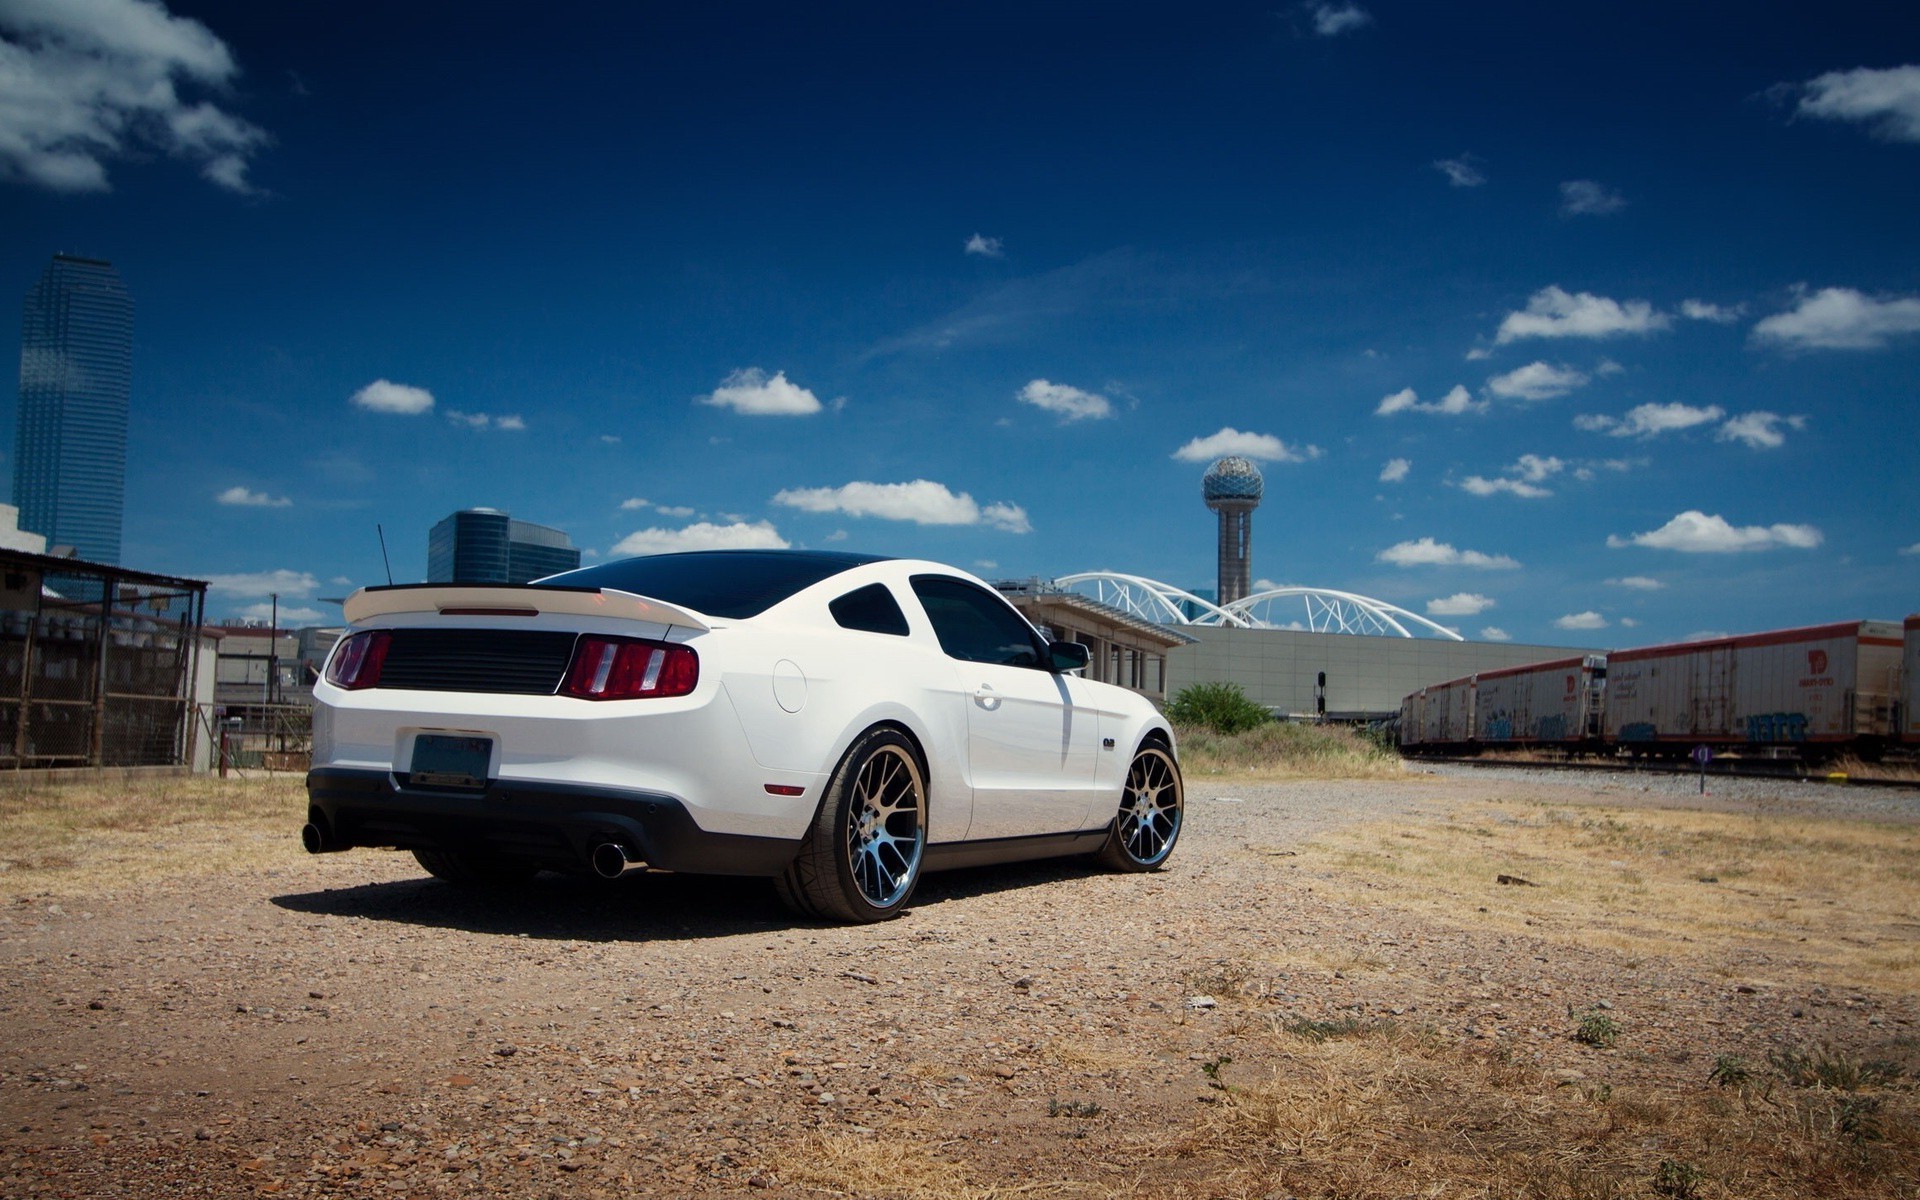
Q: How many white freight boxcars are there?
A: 5